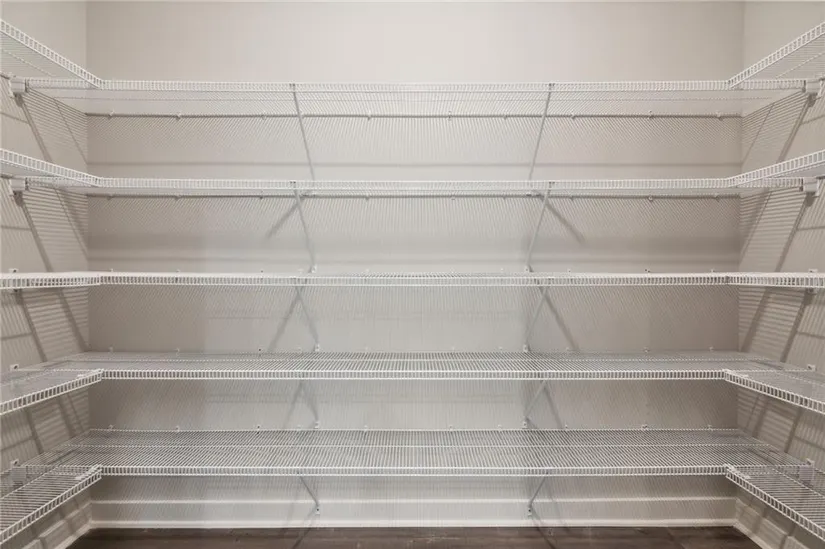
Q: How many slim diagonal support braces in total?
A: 10